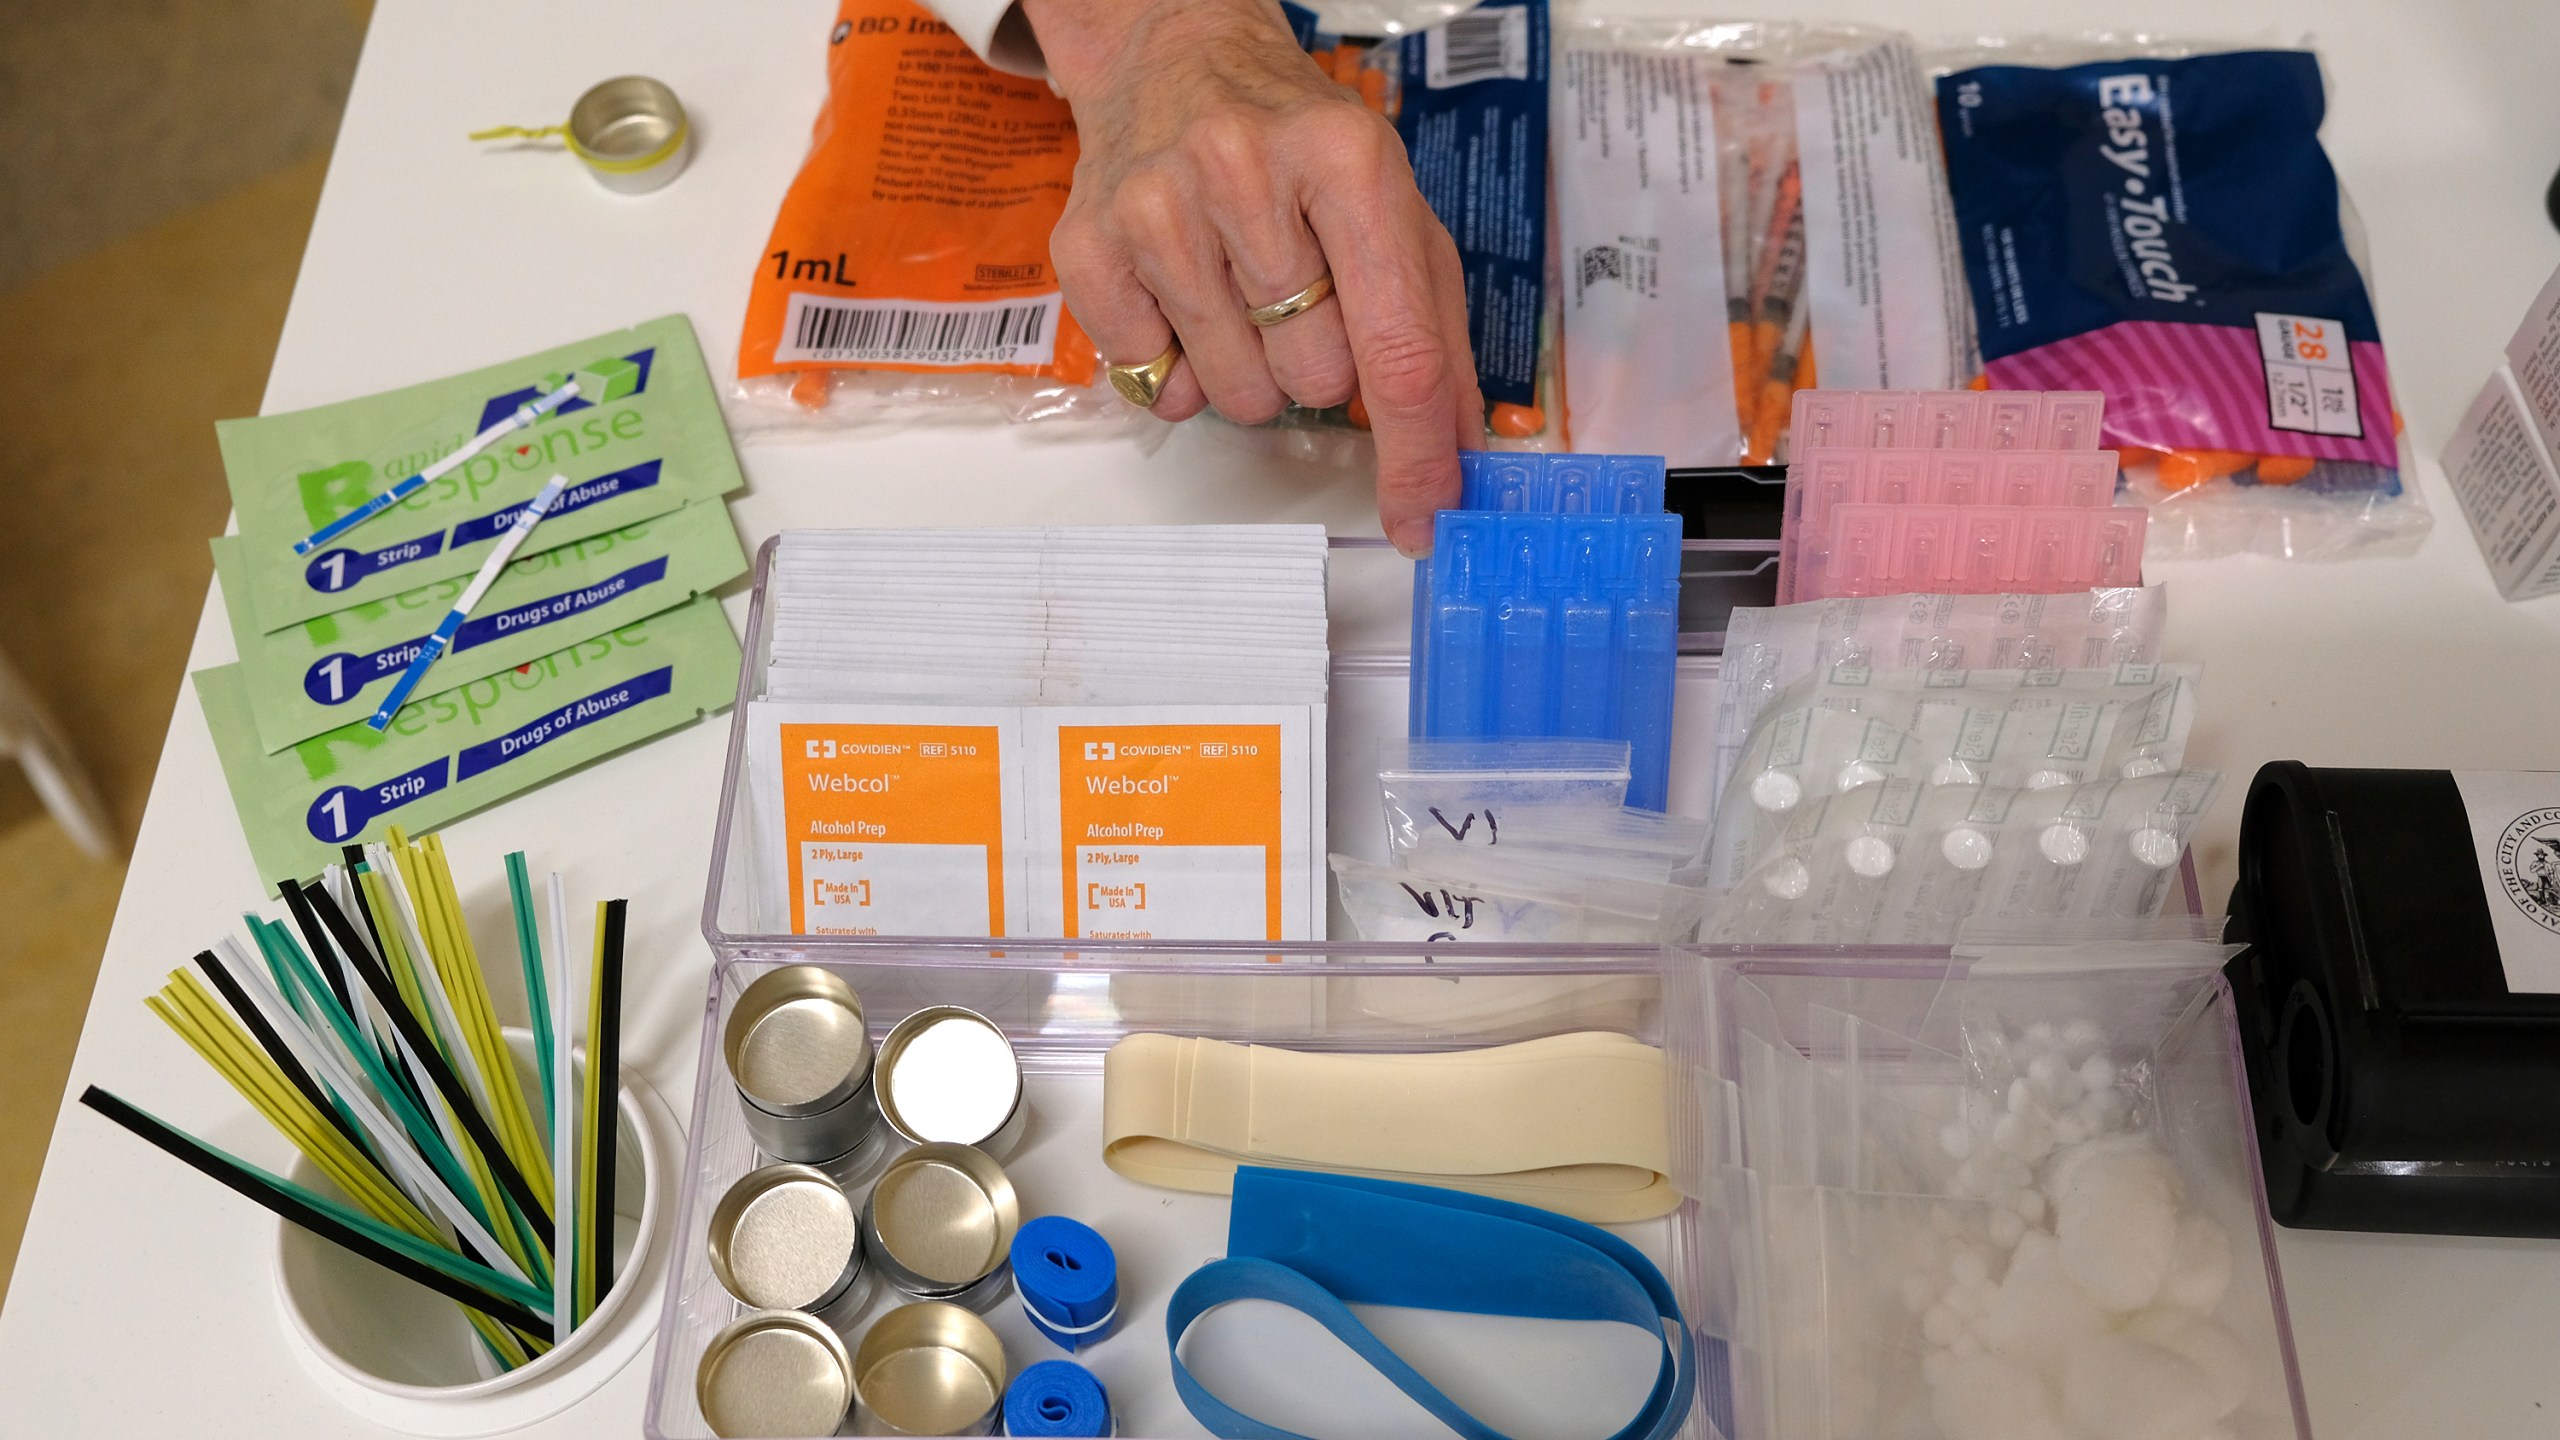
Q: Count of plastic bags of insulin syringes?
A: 4